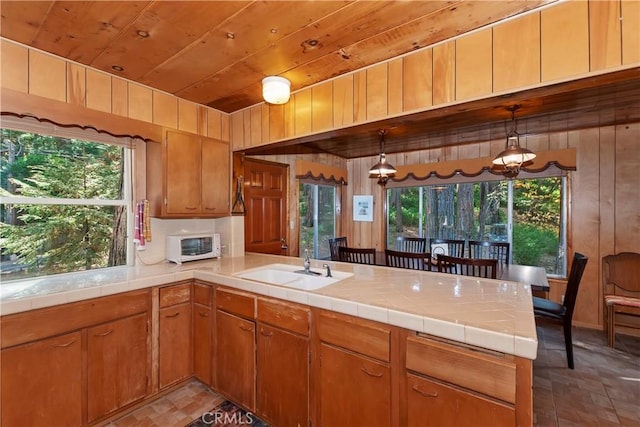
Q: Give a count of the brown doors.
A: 1